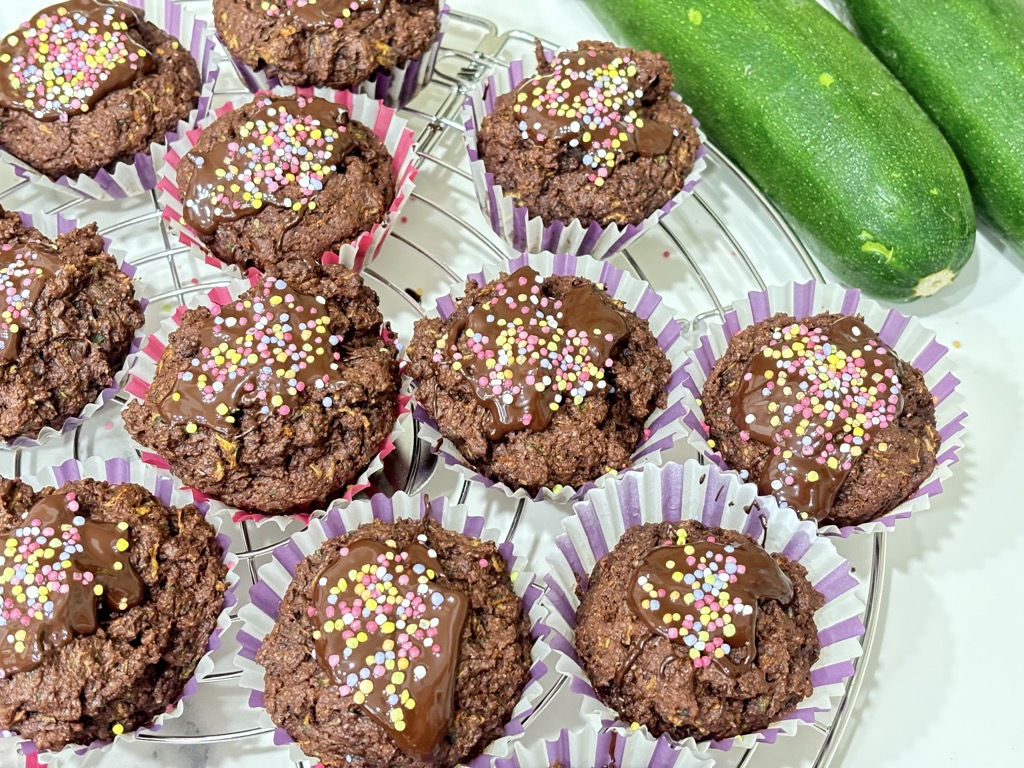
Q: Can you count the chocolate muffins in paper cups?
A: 11